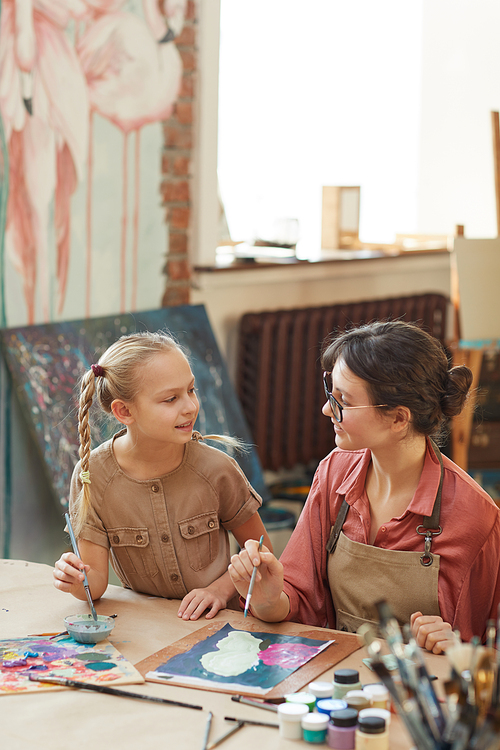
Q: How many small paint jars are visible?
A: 12